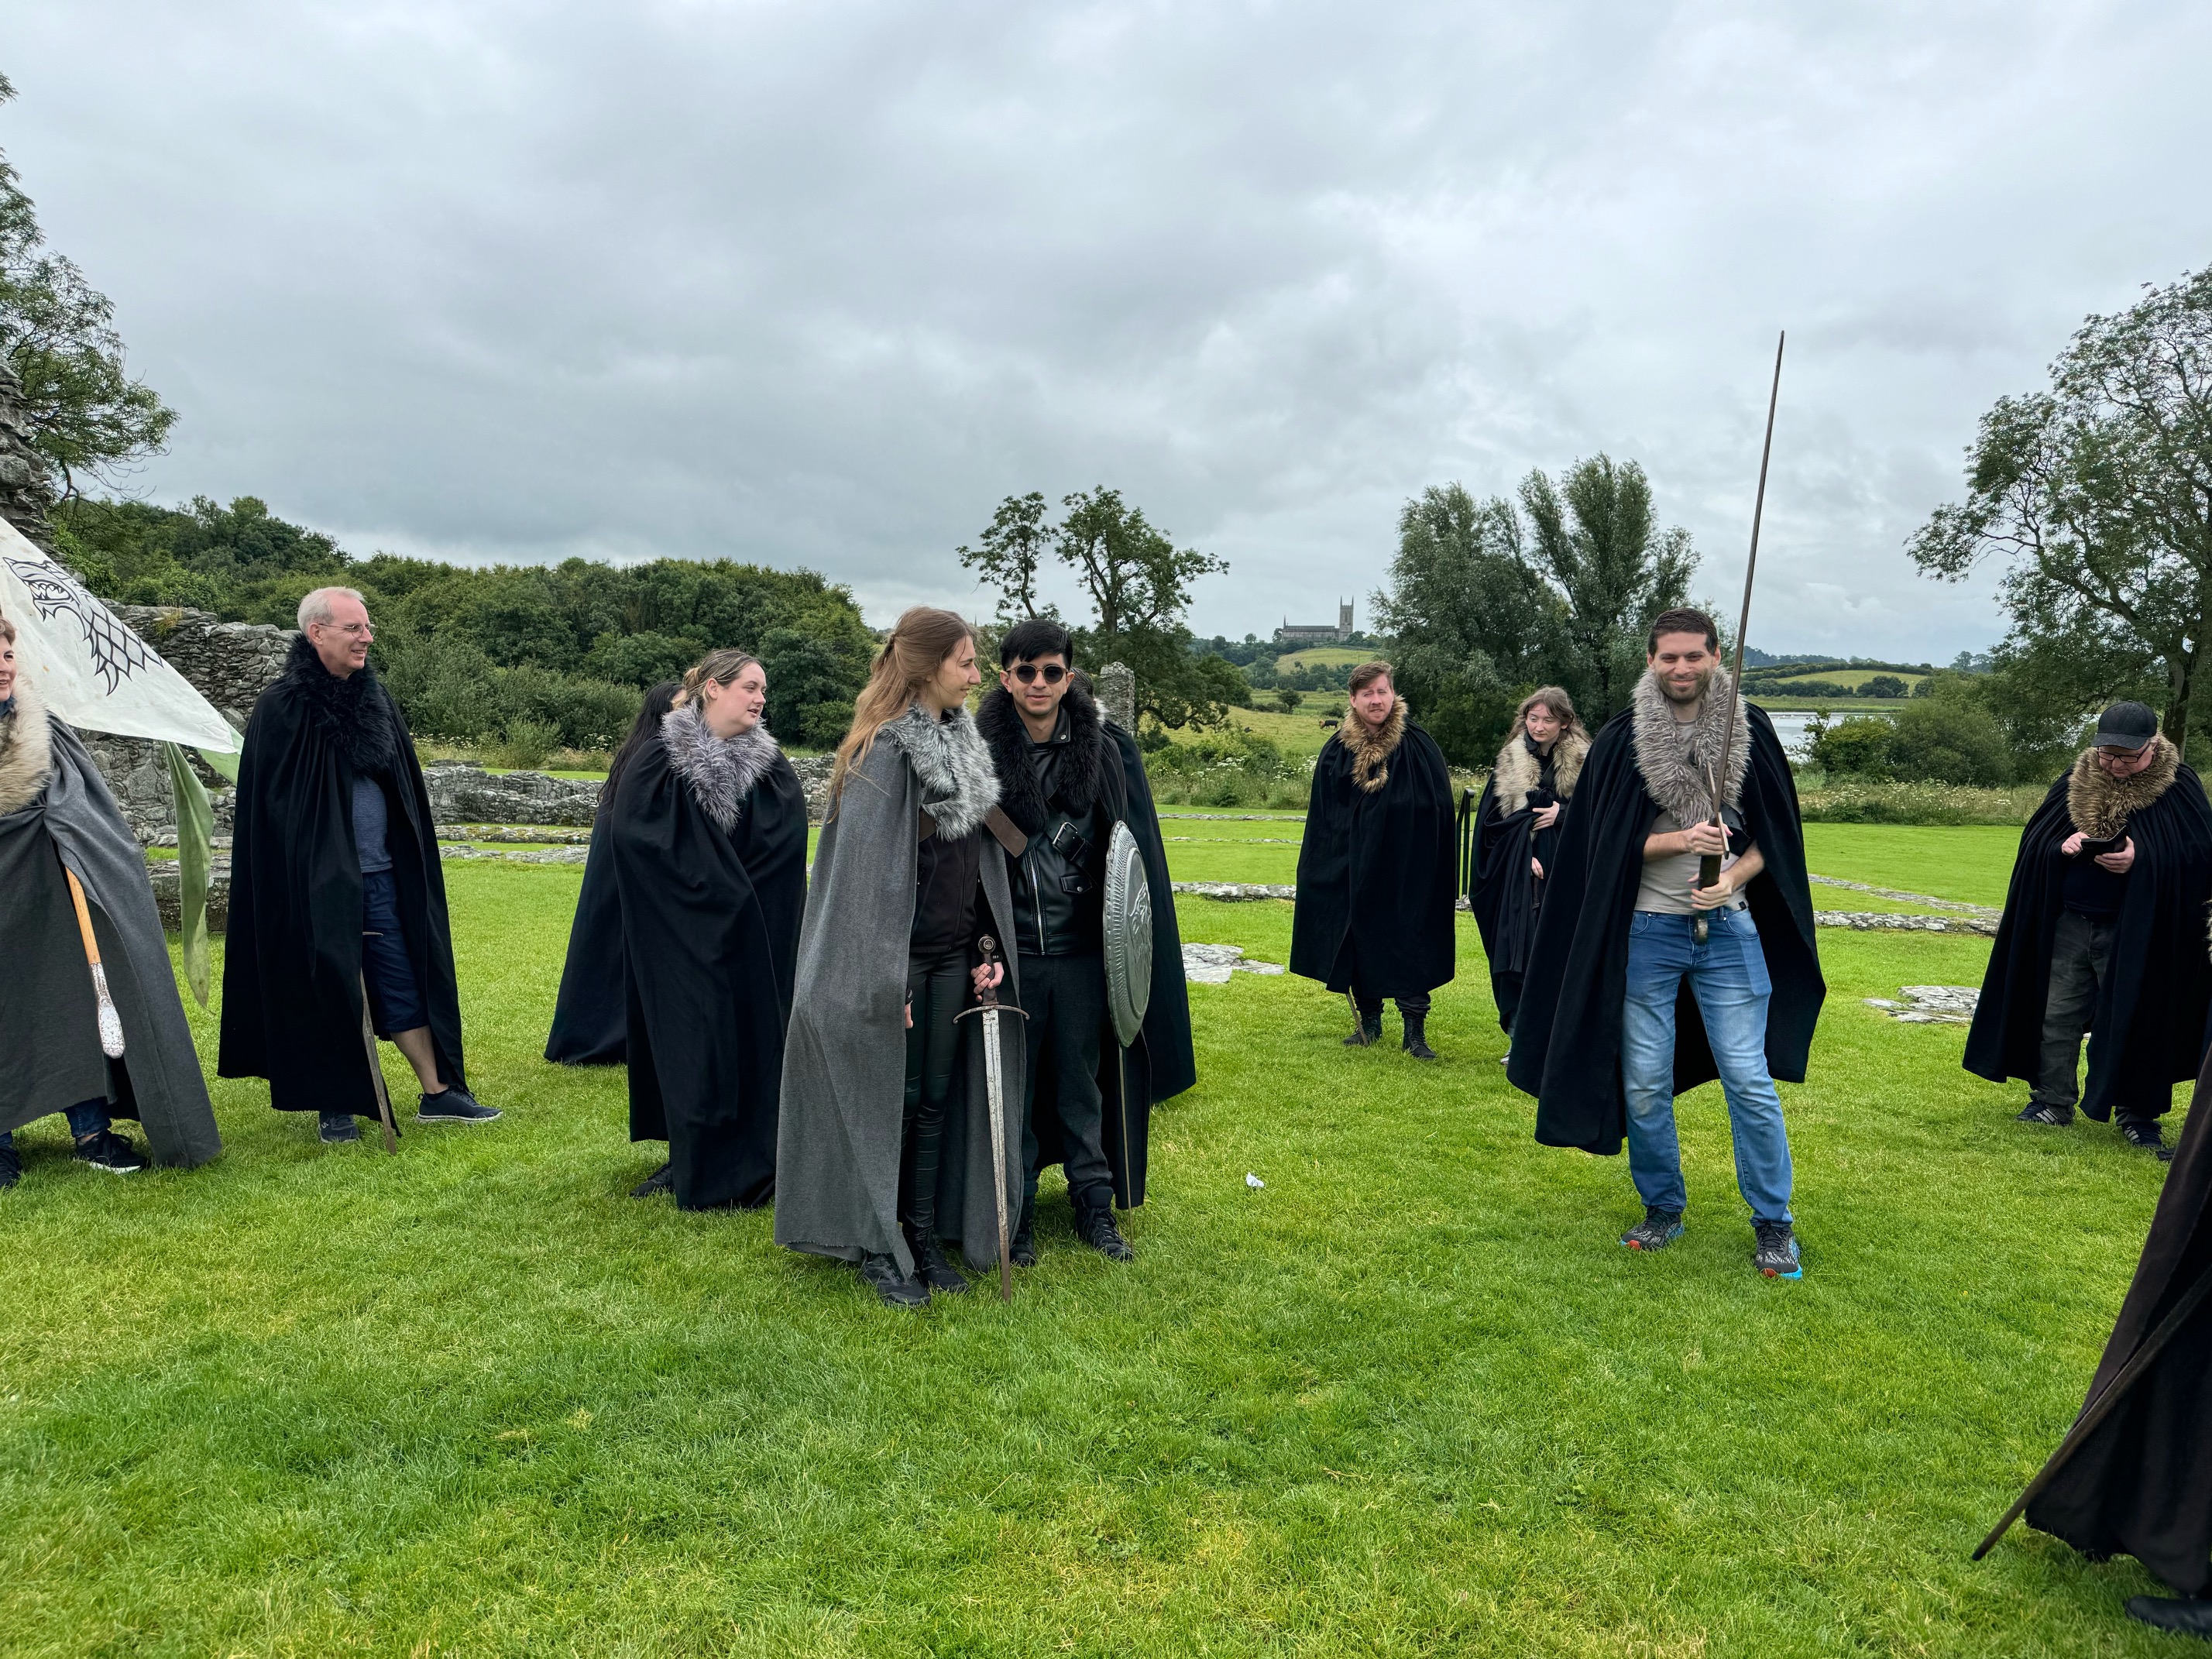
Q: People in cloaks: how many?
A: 12